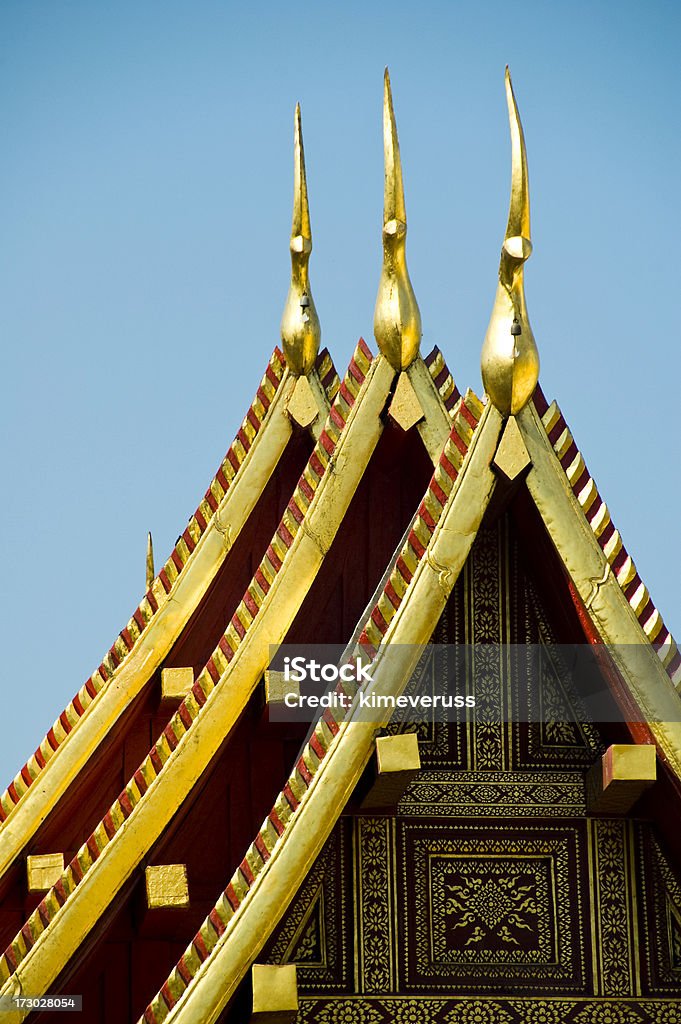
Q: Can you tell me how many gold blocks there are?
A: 7